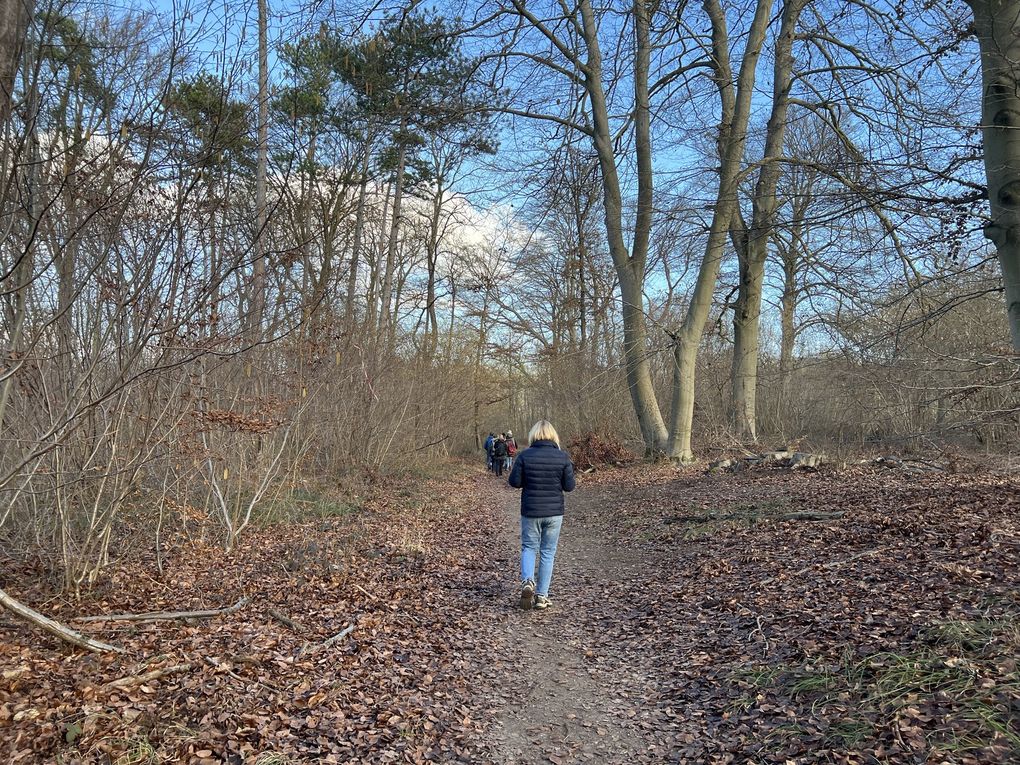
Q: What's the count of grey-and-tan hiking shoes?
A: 2